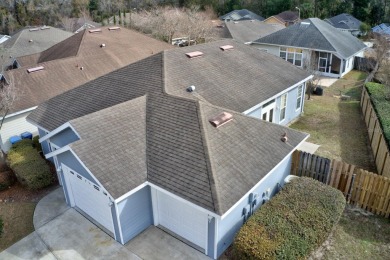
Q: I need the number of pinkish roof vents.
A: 6